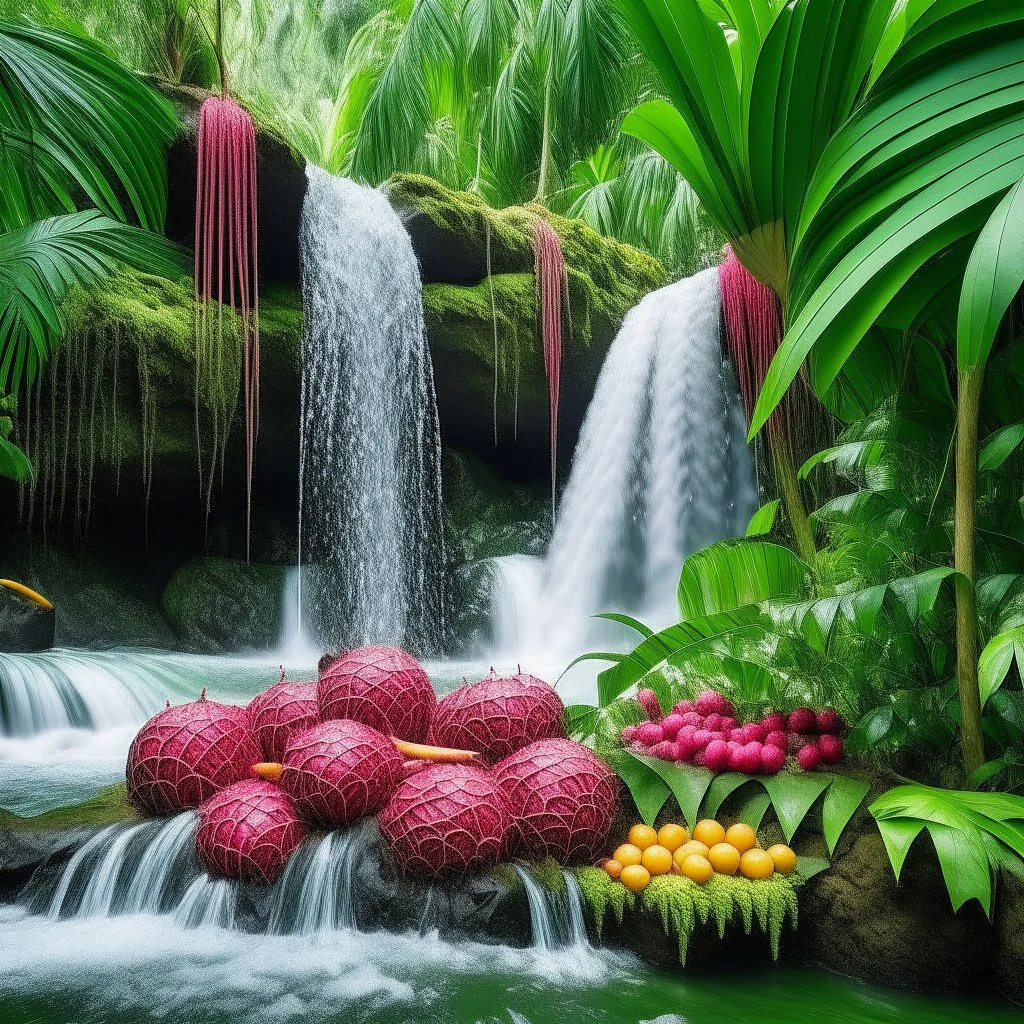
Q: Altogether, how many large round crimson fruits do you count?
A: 8